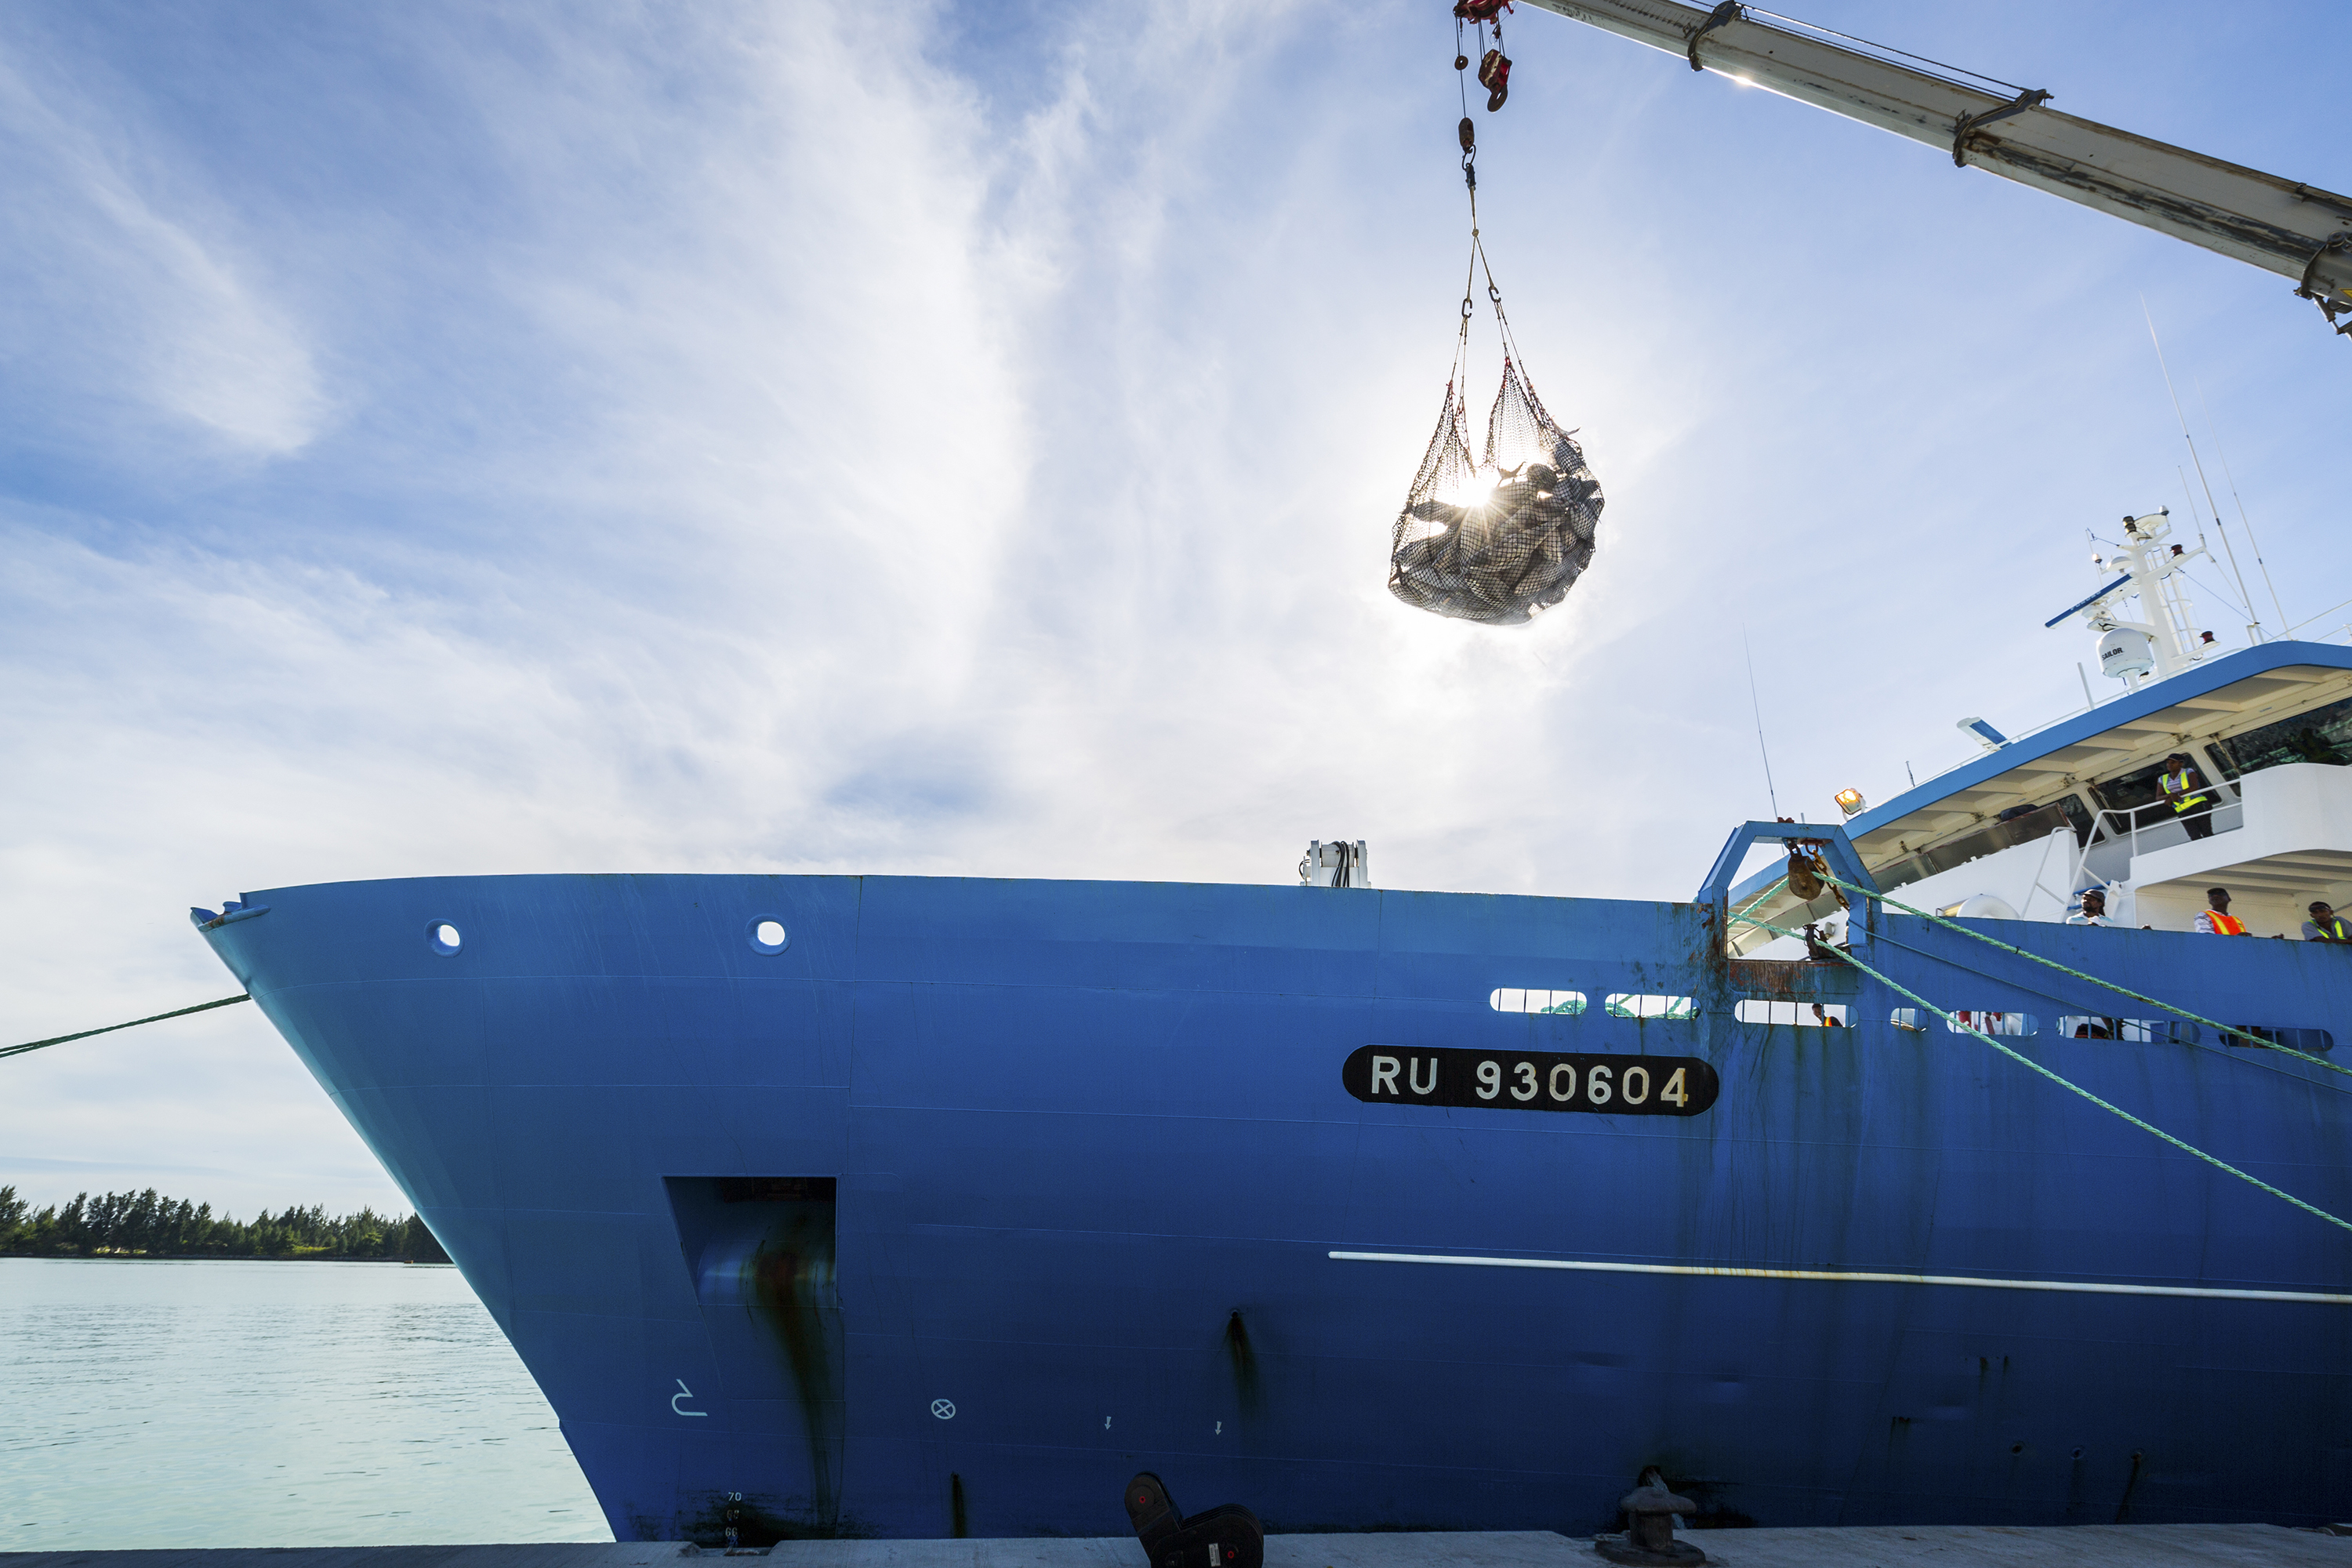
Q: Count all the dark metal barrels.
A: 0